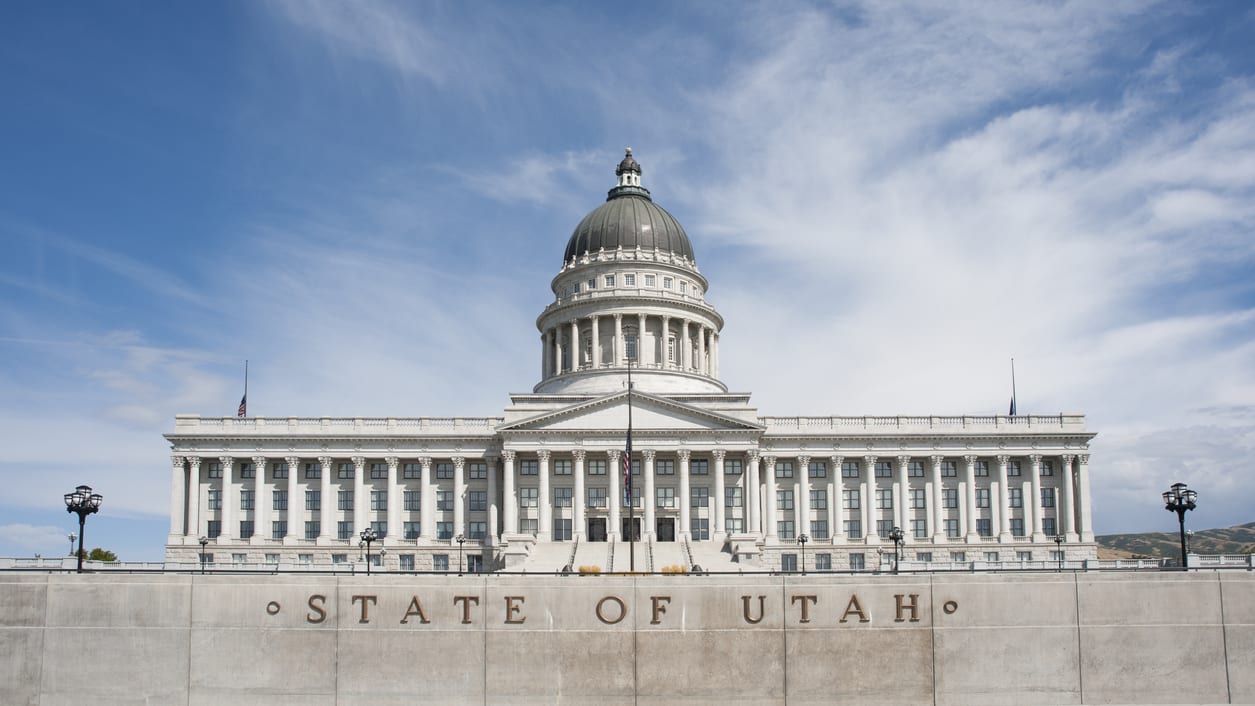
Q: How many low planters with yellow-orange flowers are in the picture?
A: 2